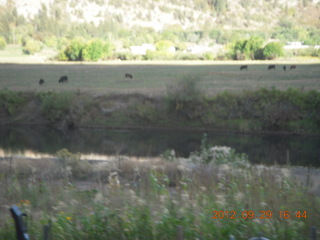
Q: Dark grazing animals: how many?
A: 7